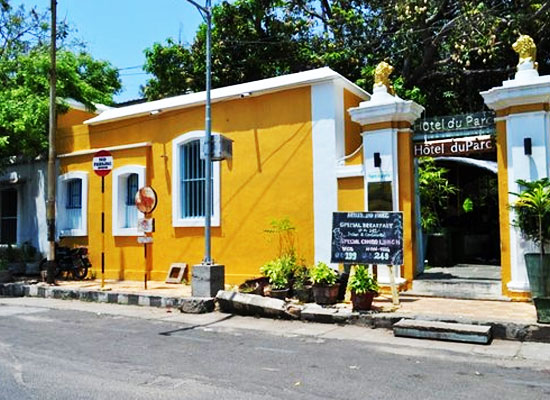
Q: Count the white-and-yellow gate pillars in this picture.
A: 2